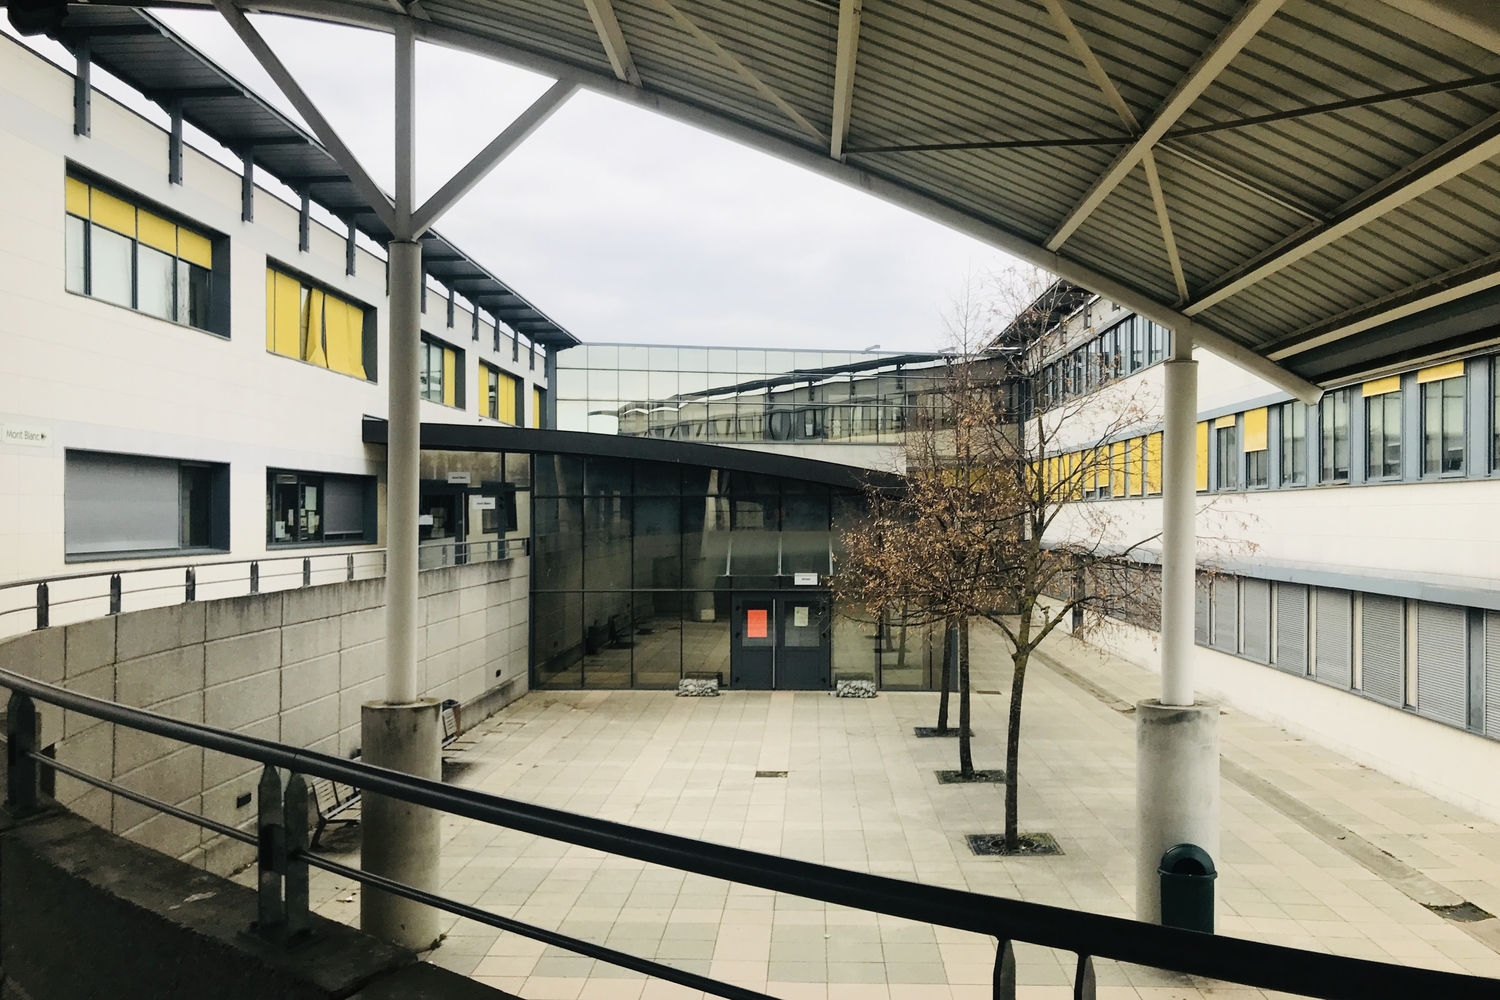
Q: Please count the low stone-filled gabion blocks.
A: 2